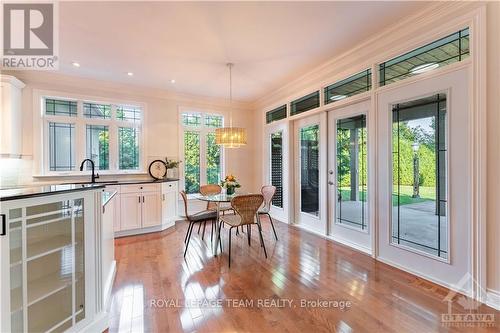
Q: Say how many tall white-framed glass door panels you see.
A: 4